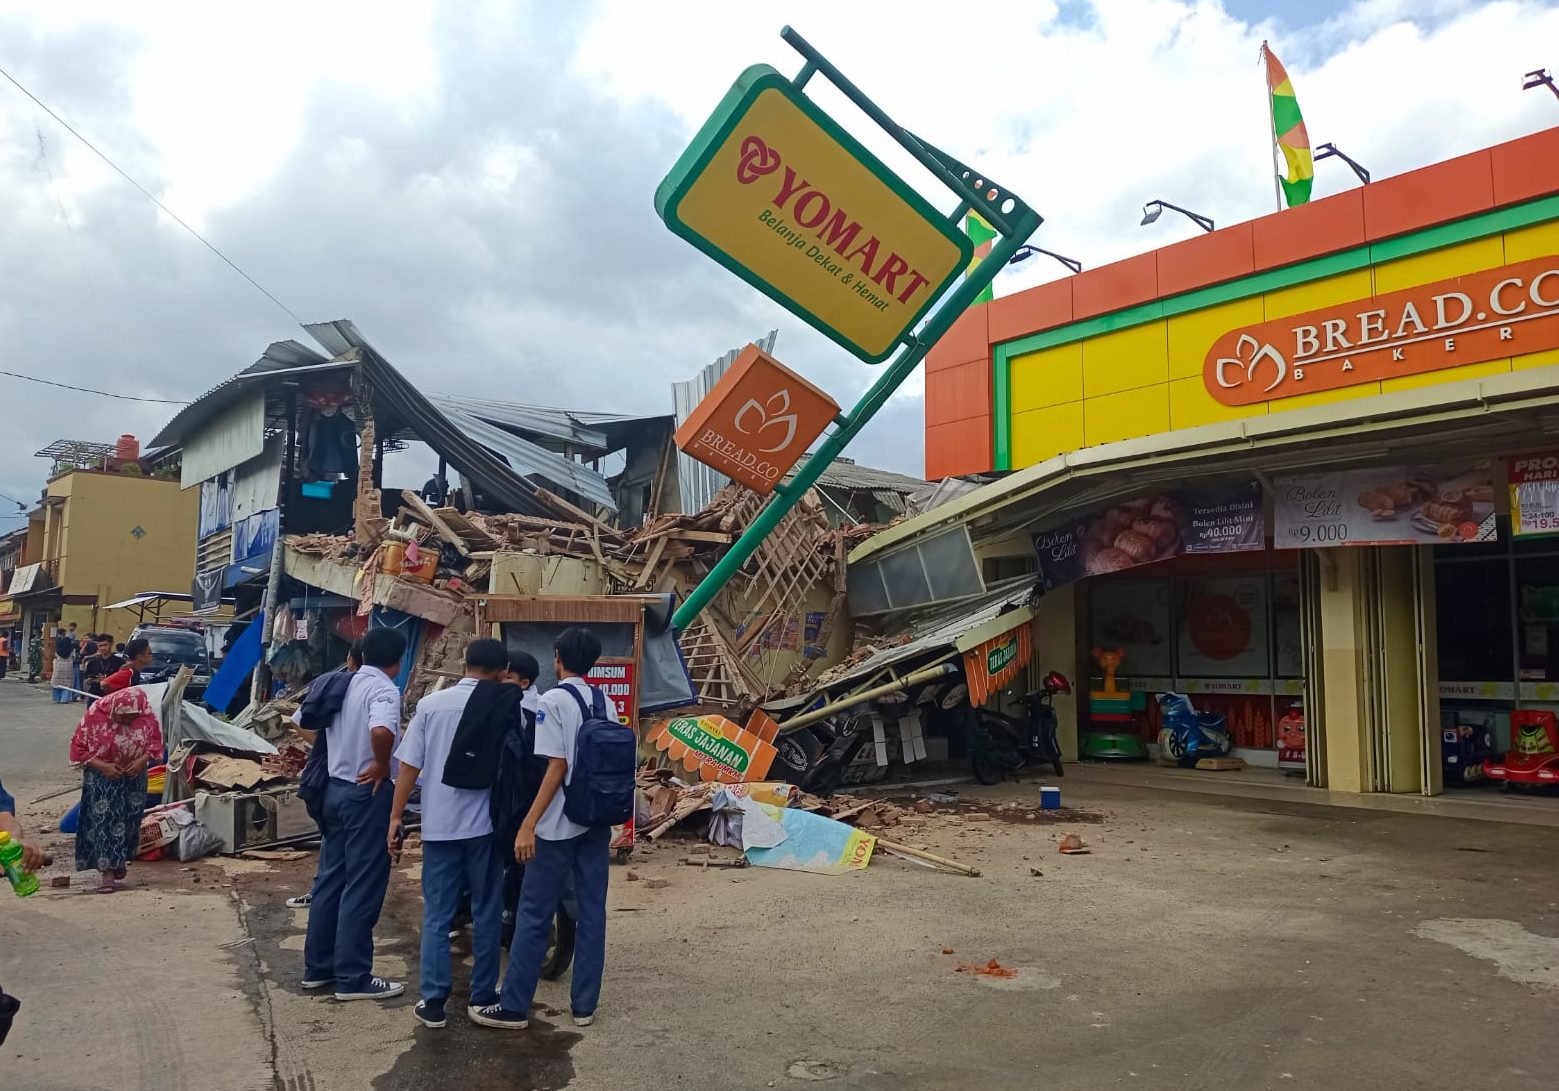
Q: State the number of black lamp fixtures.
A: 4